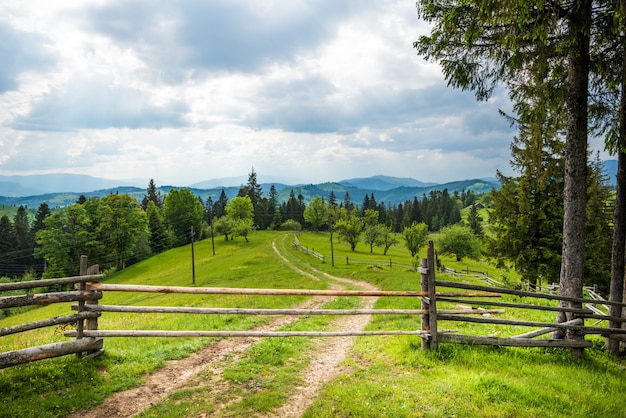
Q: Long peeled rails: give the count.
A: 3